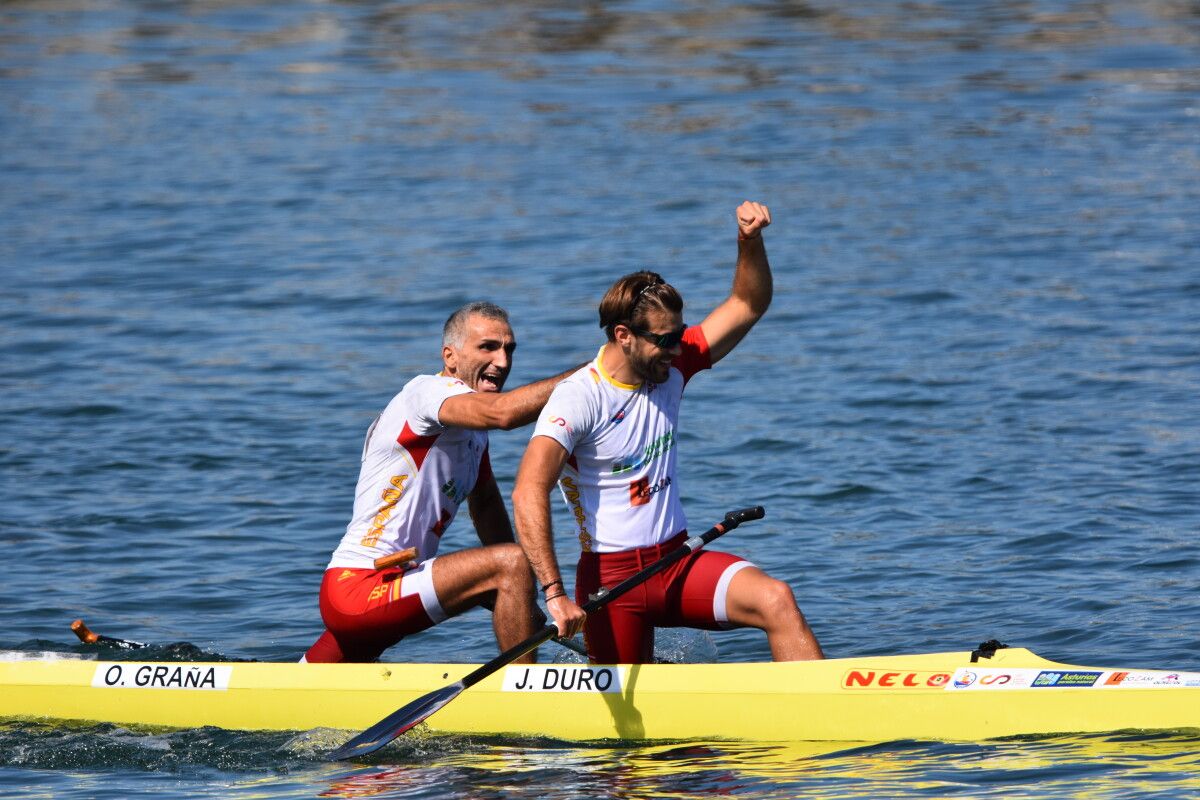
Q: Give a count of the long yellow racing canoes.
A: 1